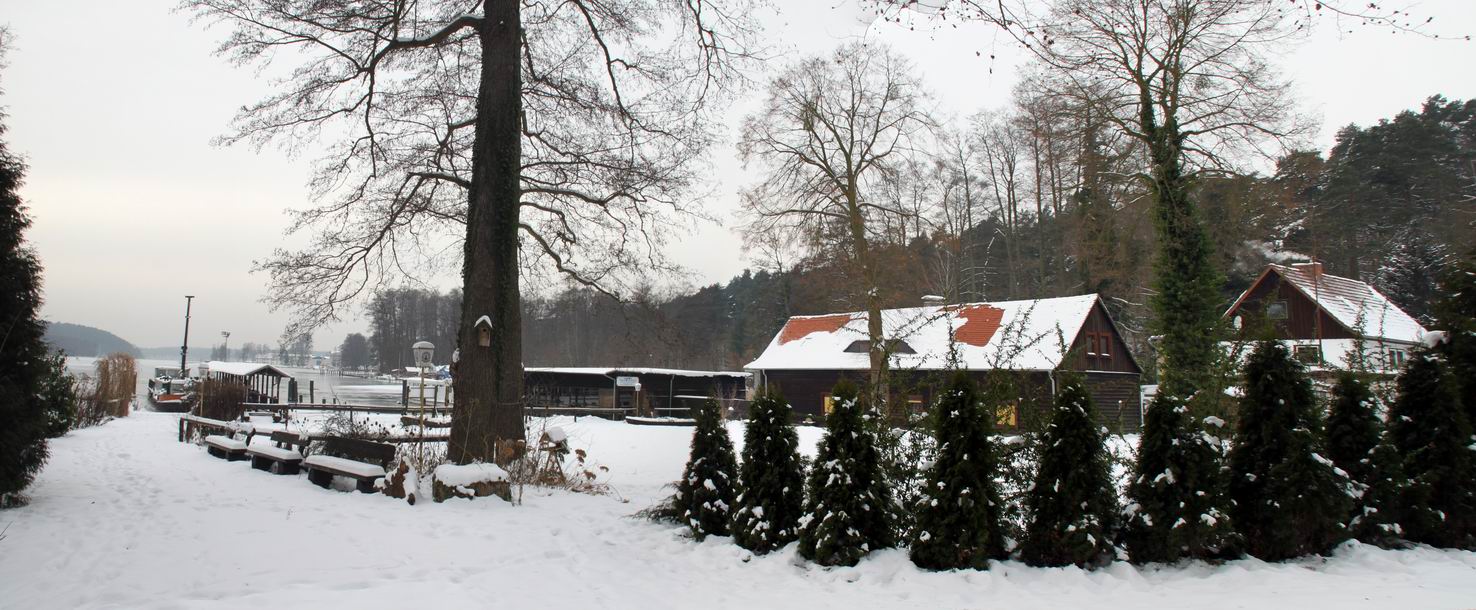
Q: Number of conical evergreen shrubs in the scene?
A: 9